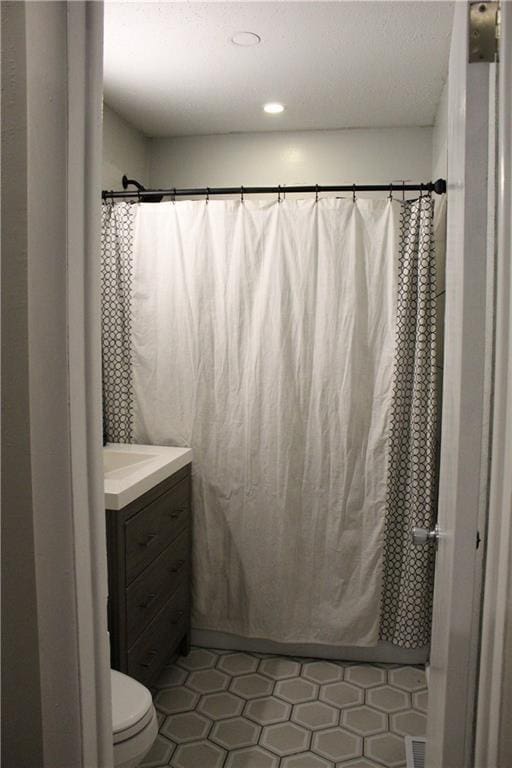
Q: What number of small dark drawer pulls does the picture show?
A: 6